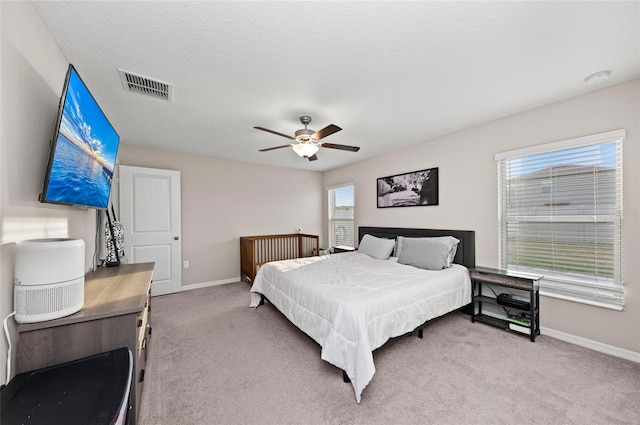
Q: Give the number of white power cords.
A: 1